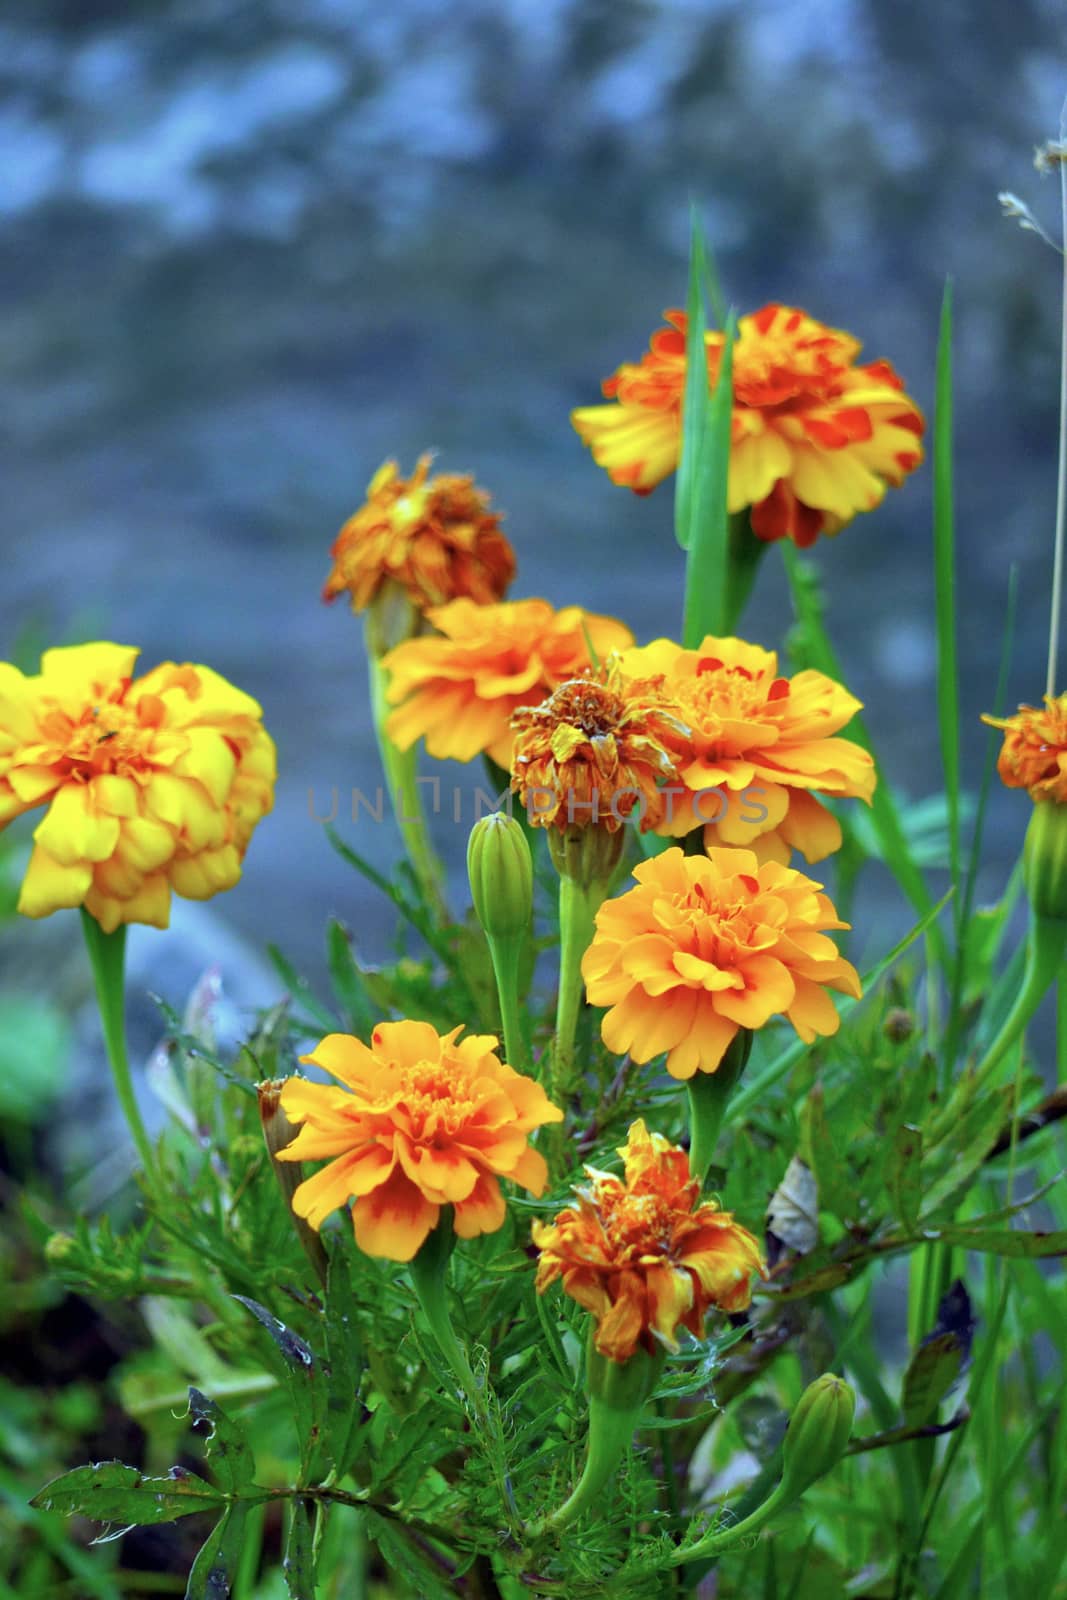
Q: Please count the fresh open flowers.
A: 6